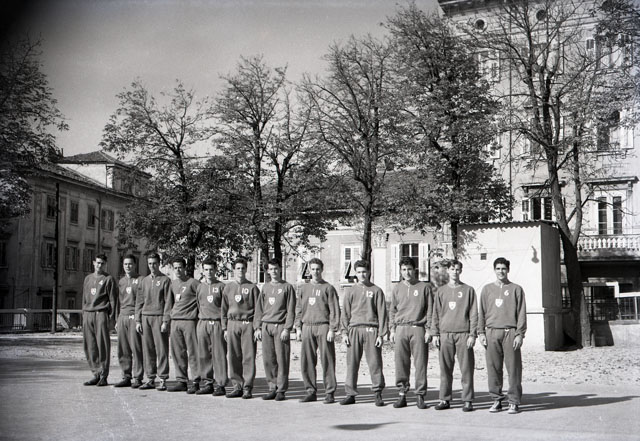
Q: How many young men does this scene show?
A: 12